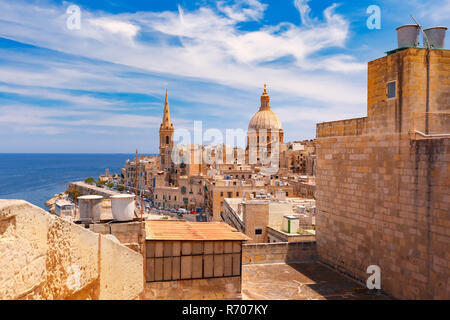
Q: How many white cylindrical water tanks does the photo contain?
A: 4